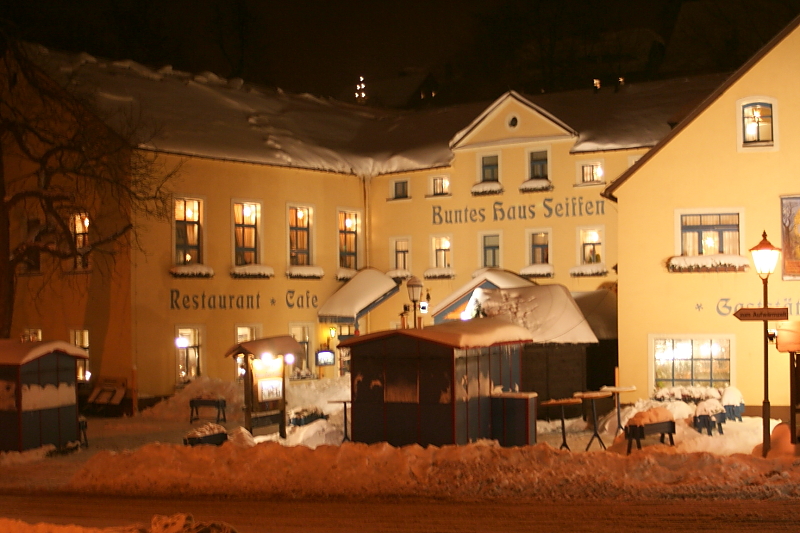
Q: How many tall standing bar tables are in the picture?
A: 4